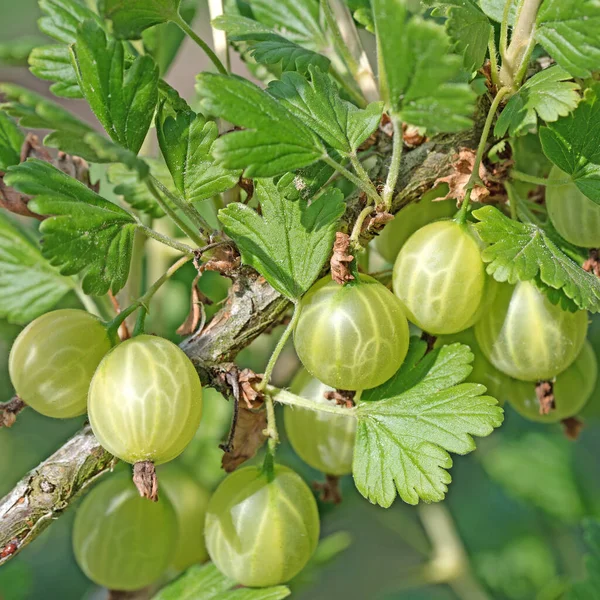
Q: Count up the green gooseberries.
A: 13